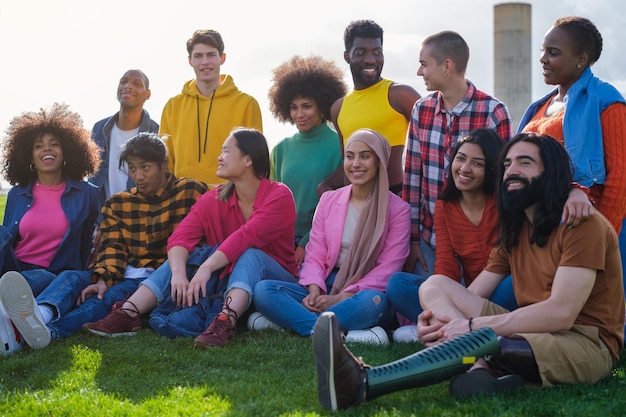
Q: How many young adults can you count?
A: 12